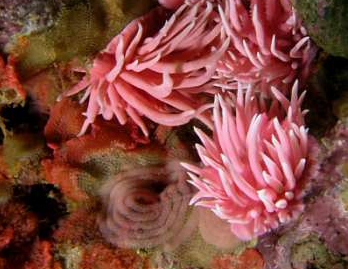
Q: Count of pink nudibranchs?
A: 3